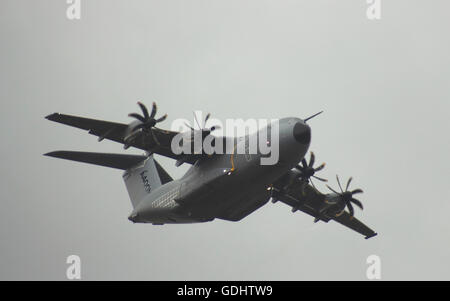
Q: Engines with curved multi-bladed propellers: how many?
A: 4